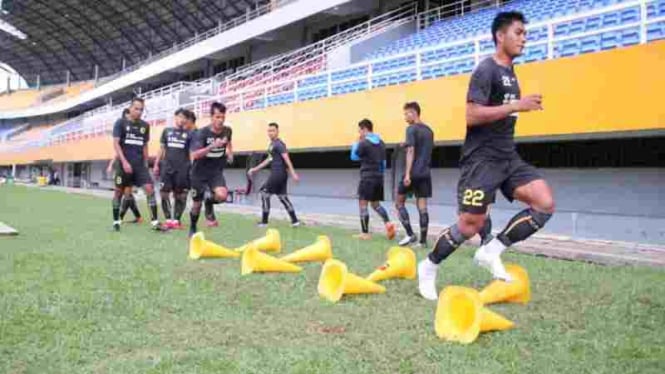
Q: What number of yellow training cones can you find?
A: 8